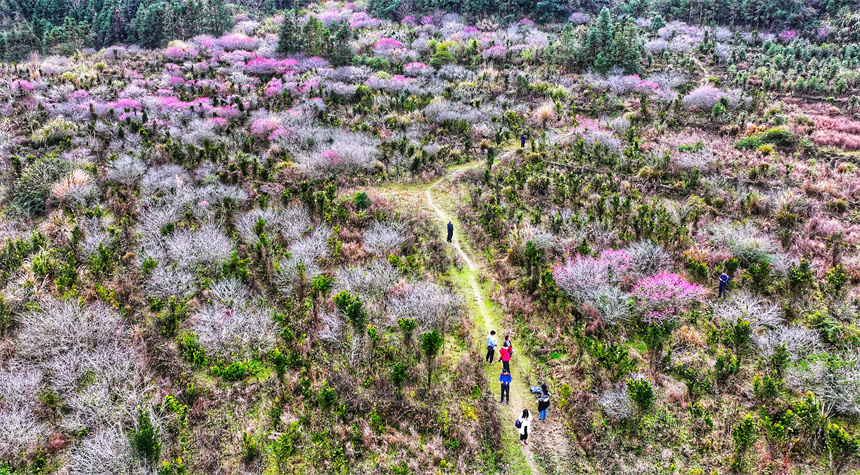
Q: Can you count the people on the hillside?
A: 9